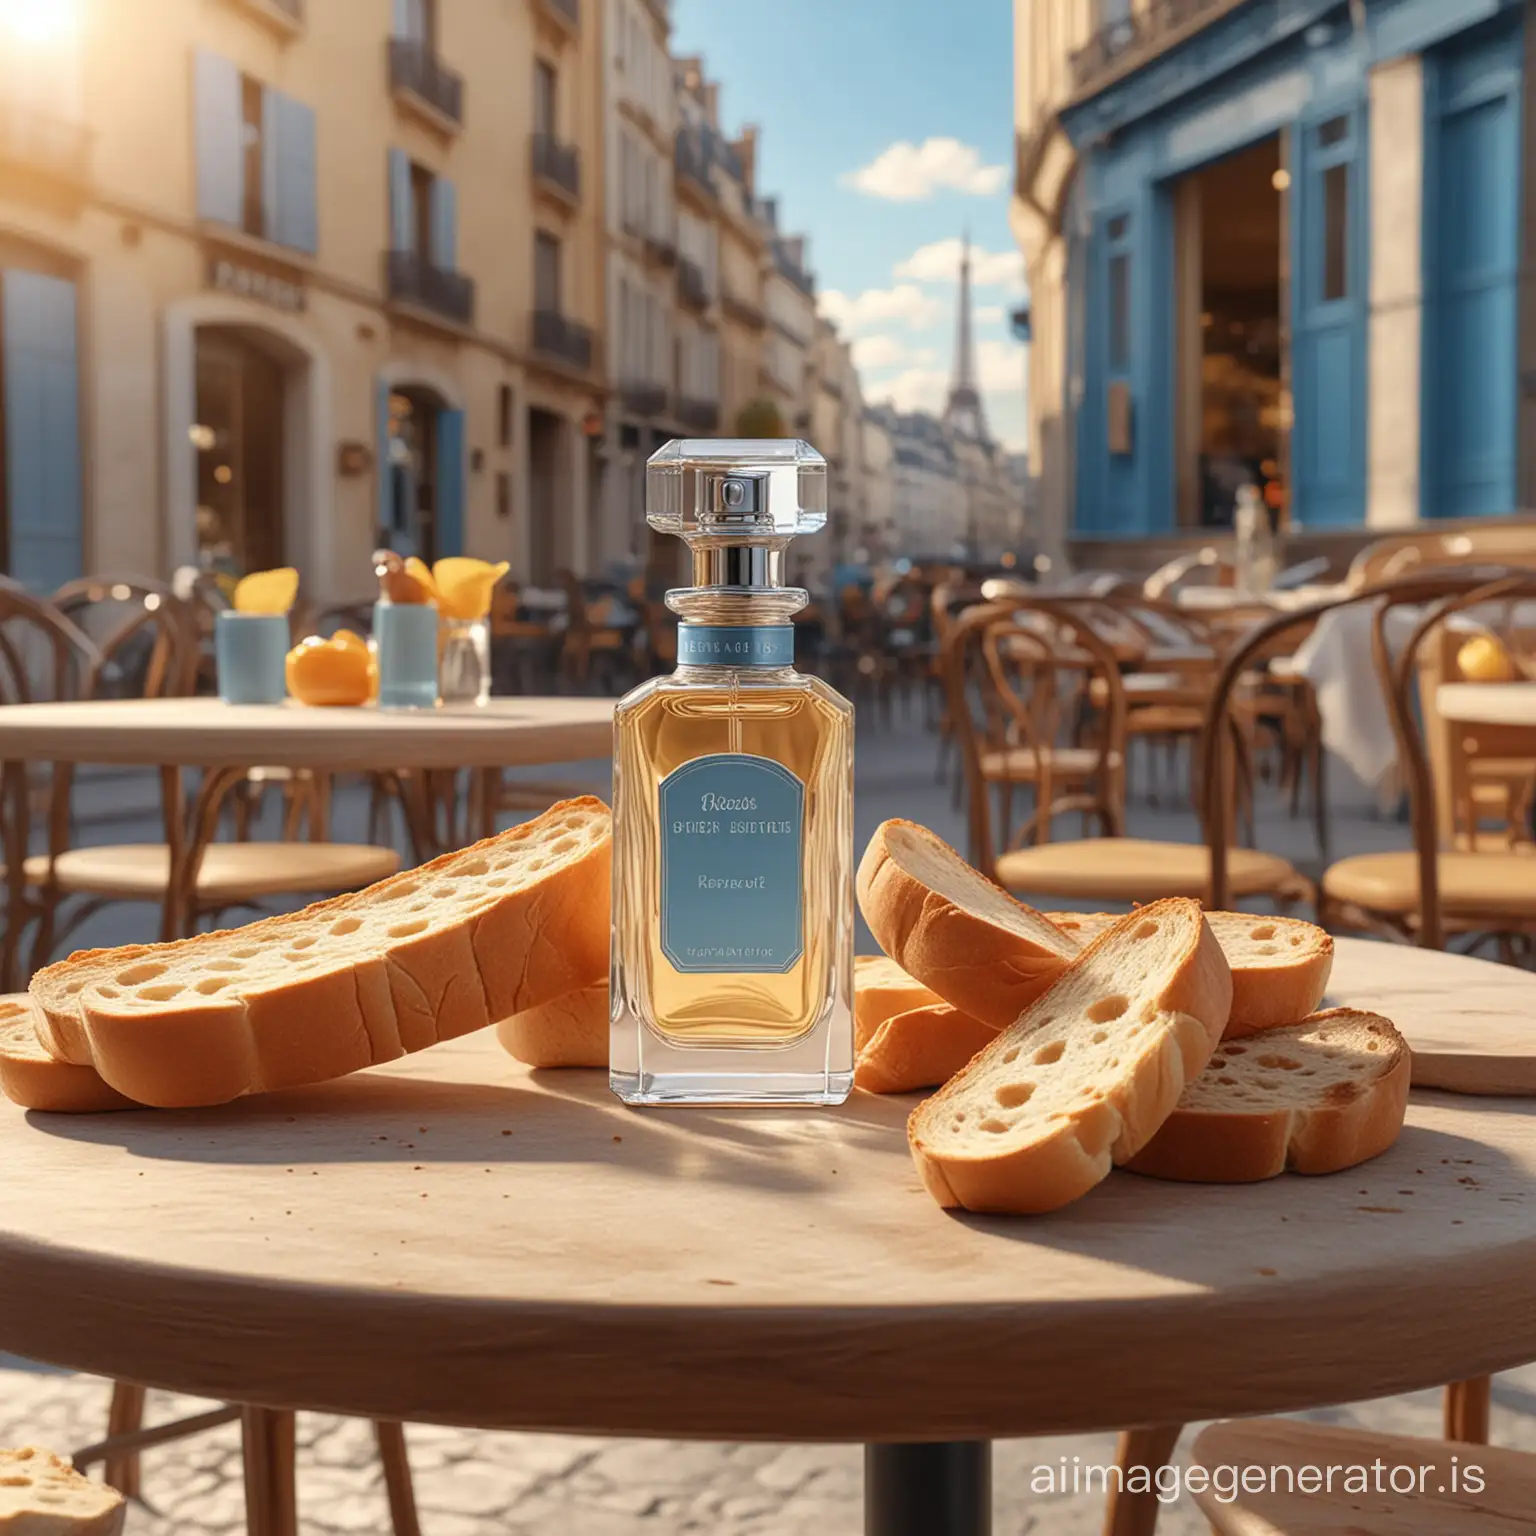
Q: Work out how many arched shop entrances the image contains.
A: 2